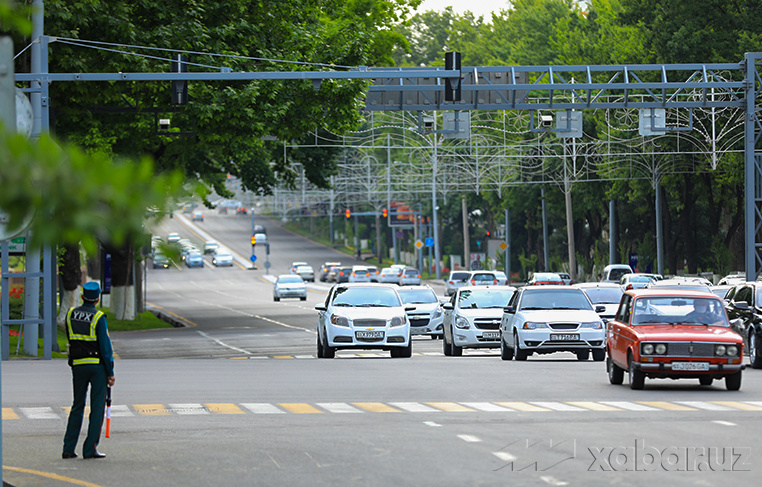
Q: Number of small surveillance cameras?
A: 3